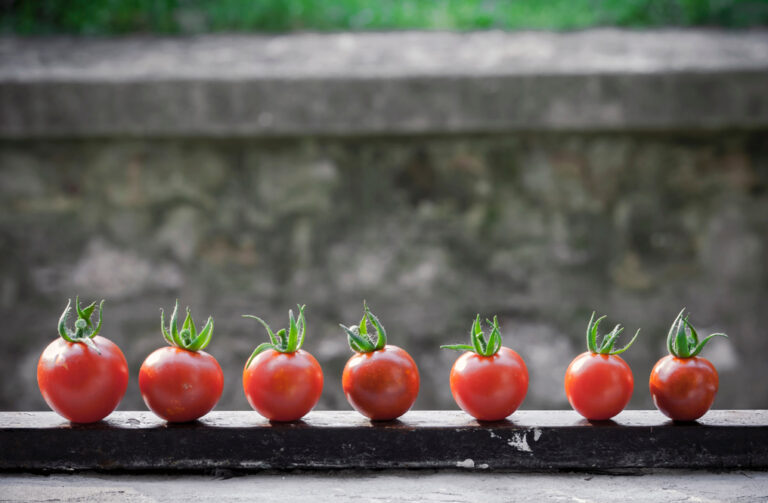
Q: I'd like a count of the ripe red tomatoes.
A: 7